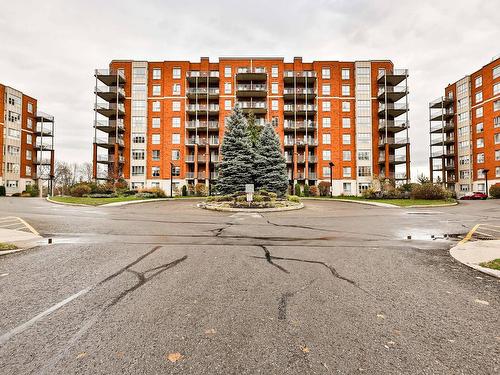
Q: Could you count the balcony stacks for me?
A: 7